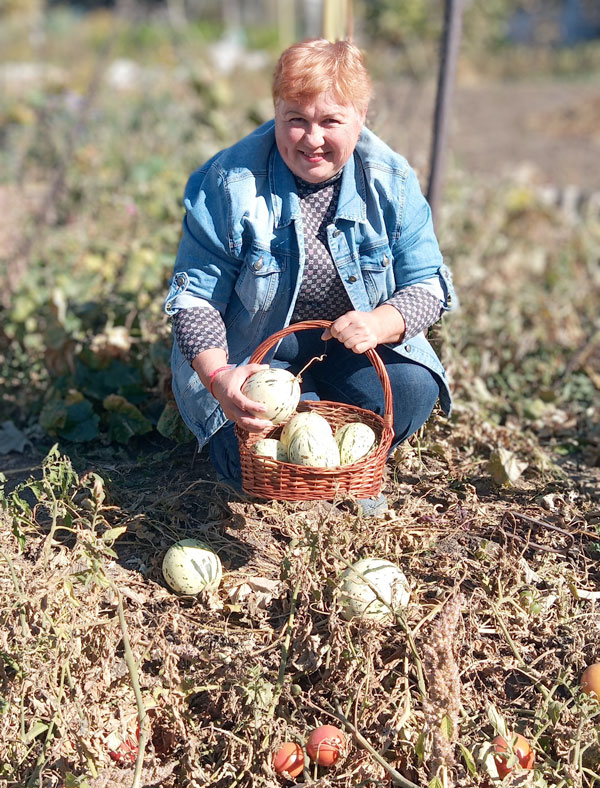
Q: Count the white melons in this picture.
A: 7